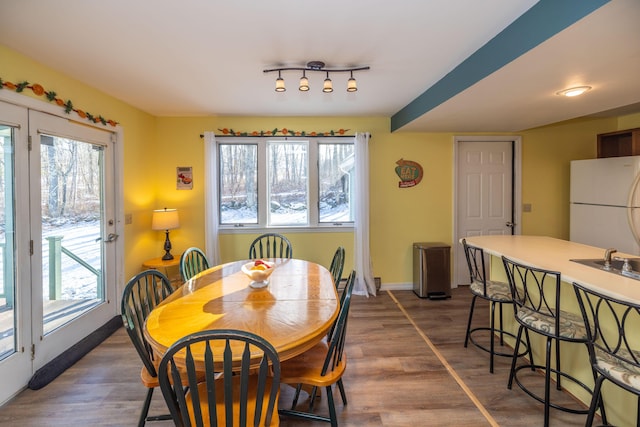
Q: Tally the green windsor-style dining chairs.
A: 6